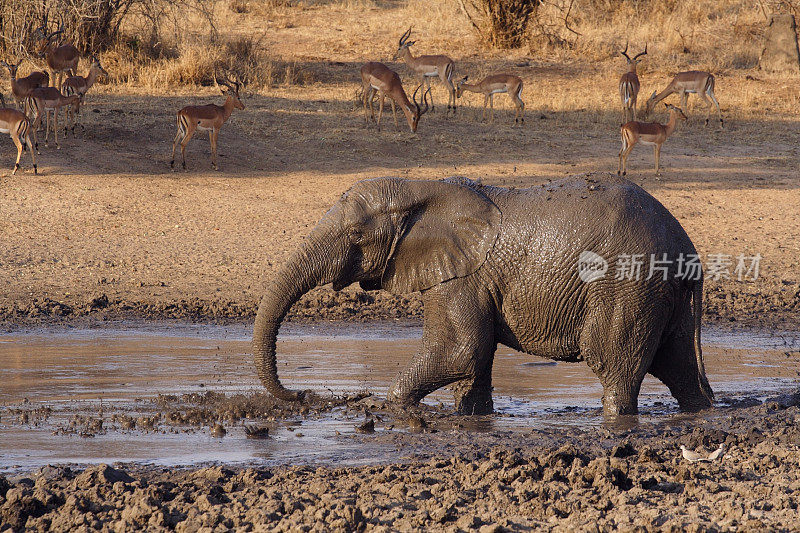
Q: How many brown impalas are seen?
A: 12